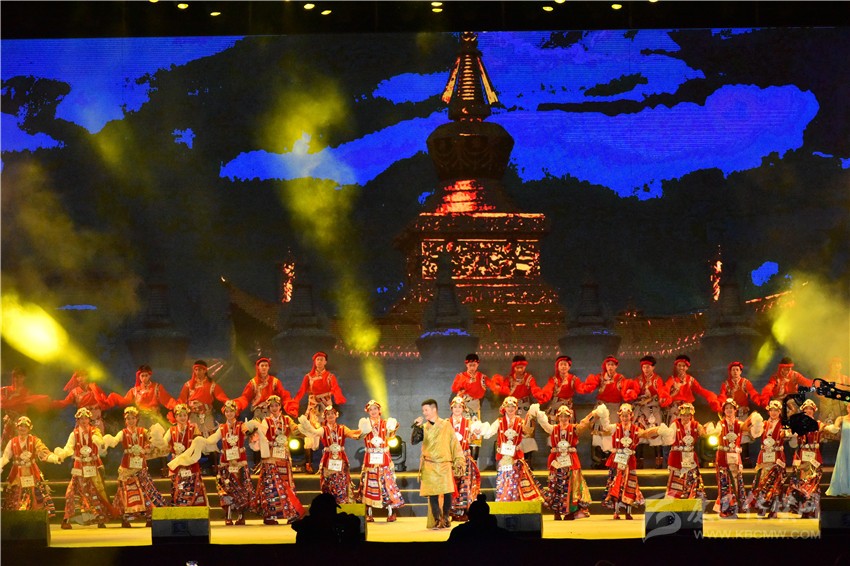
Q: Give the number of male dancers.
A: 15